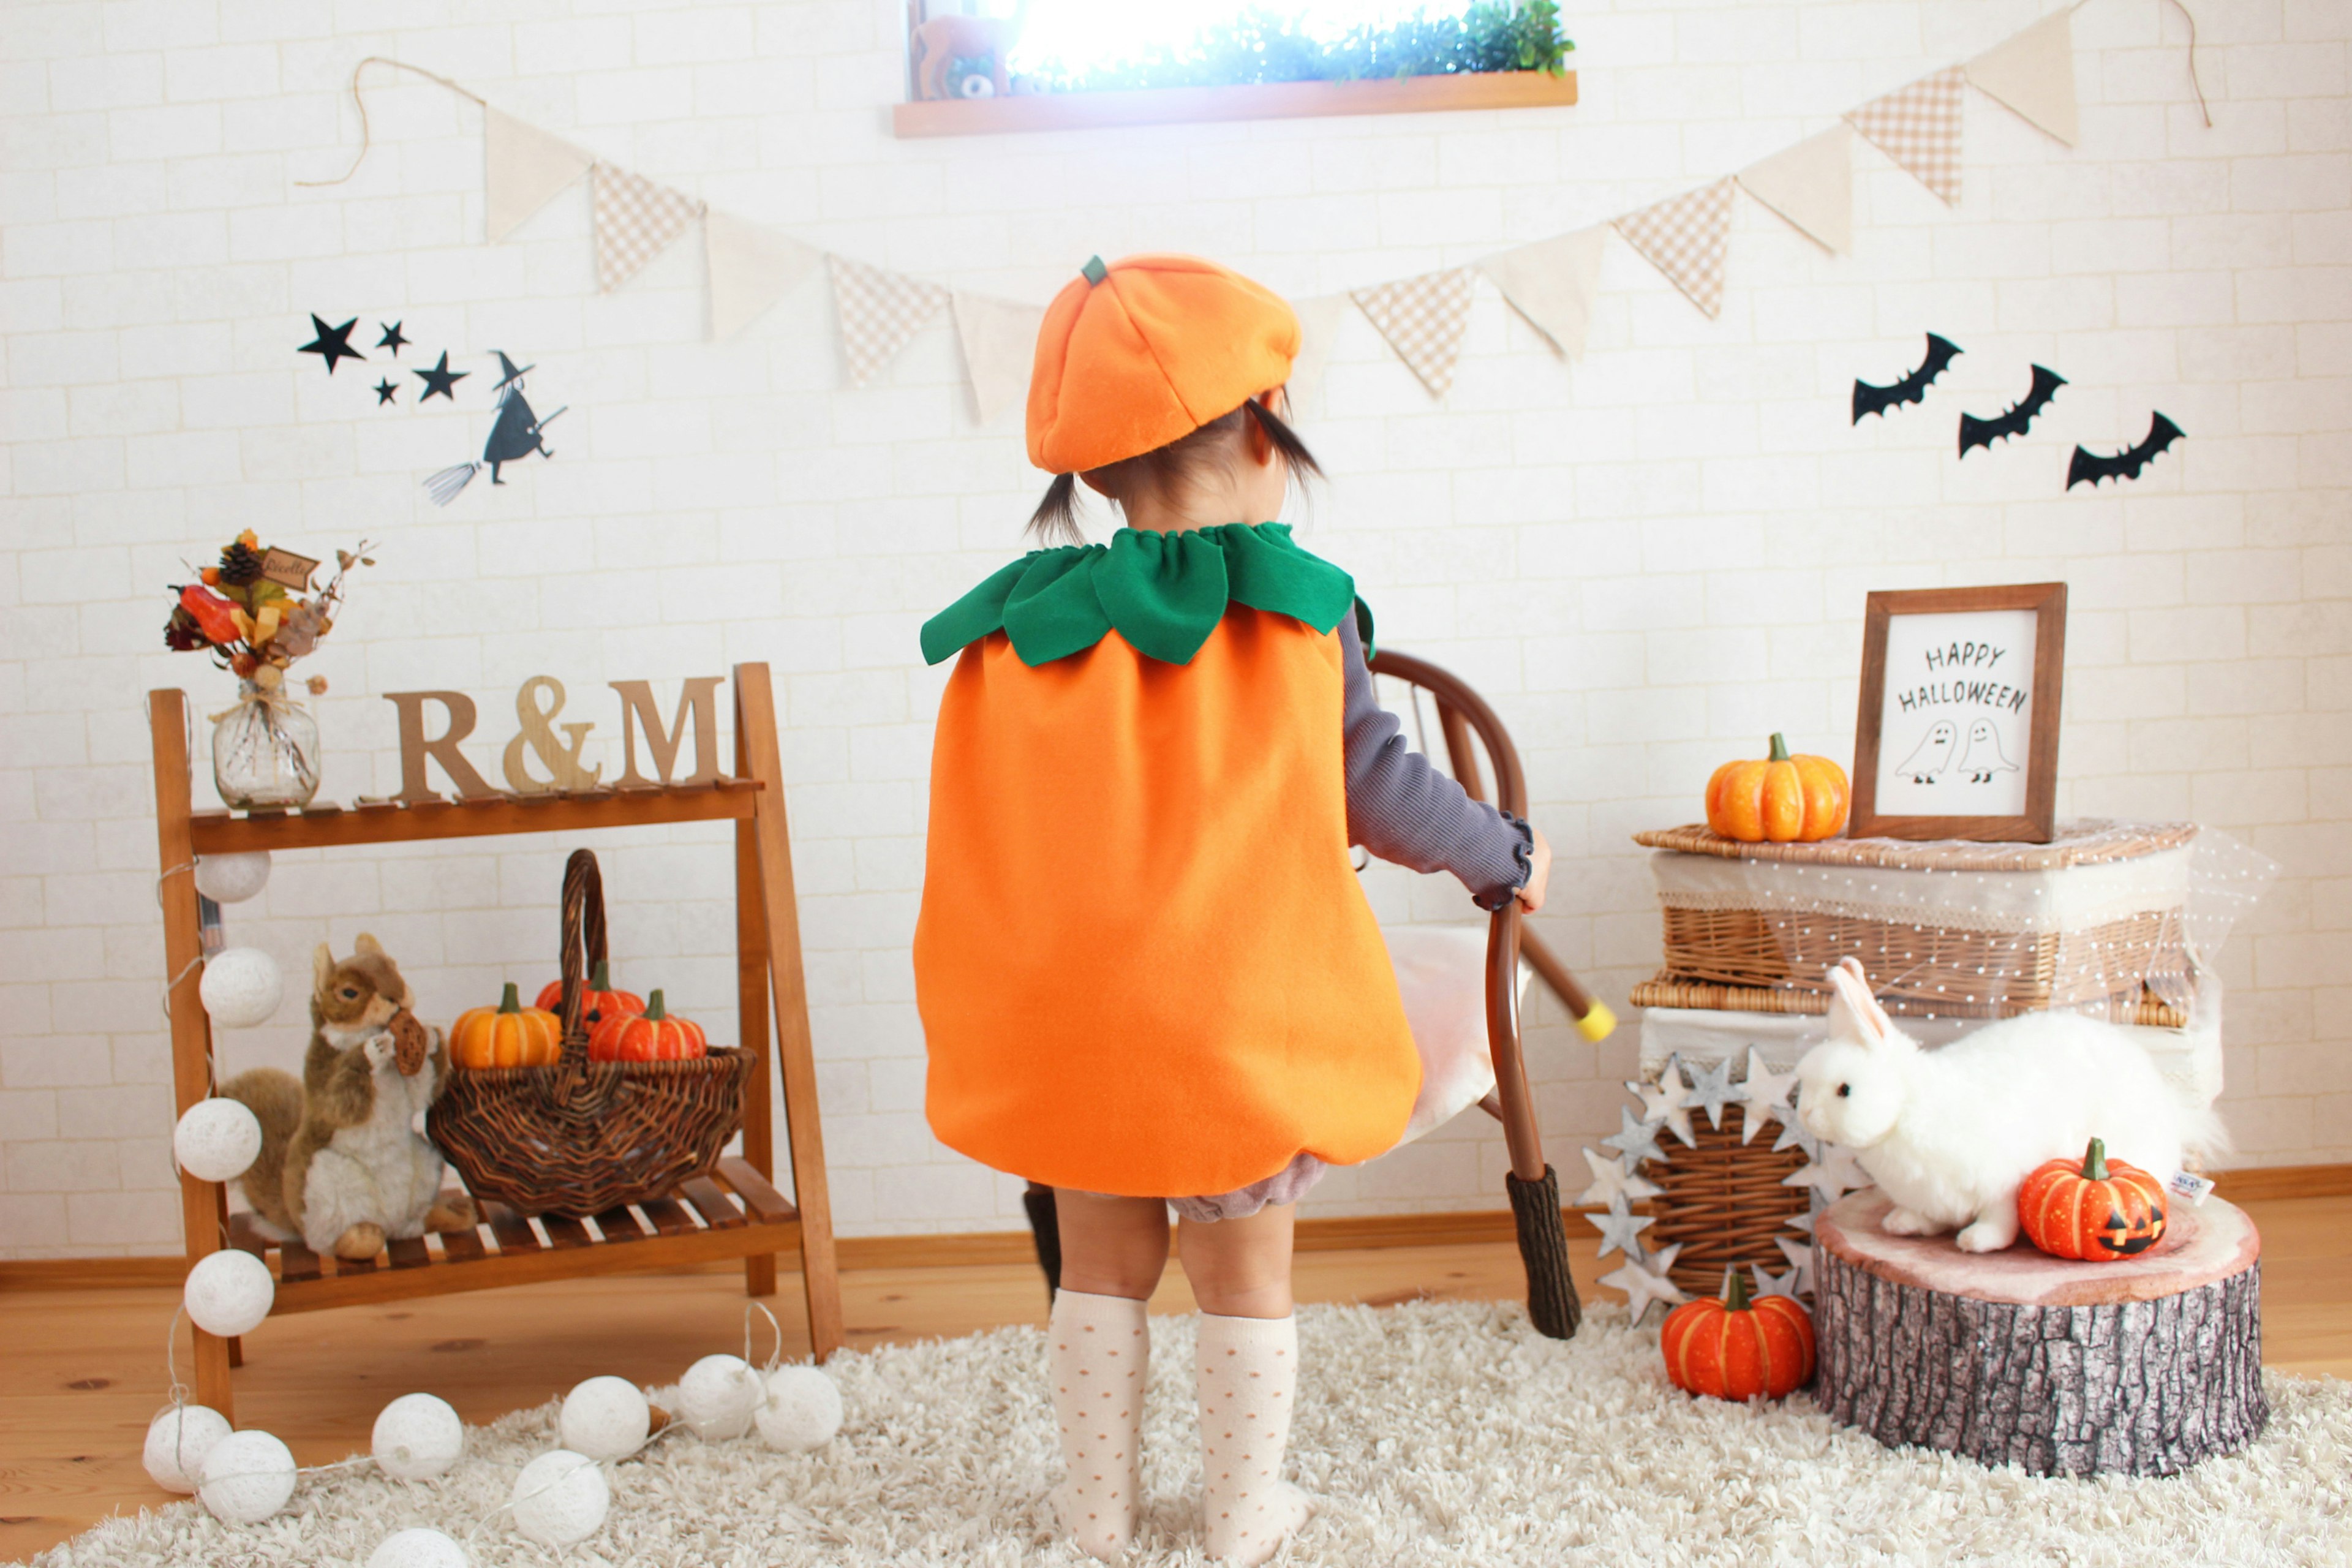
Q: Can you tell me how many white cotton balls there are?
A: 12